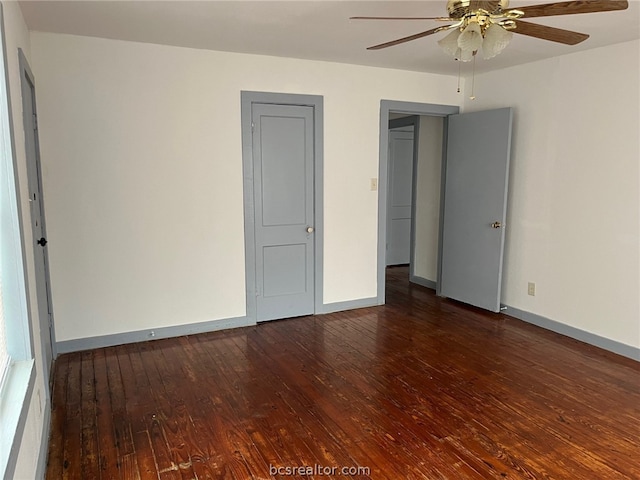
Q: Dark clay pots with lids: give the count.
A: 0